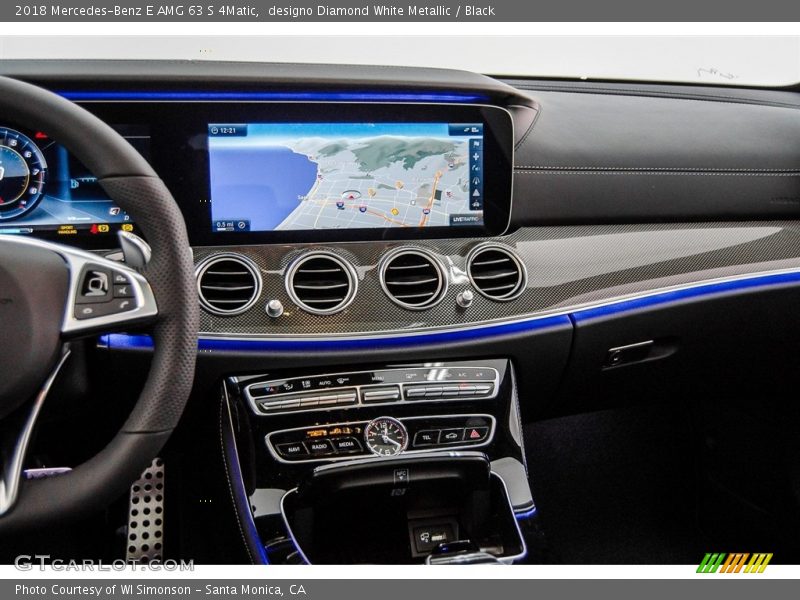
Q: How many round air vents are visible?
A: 4